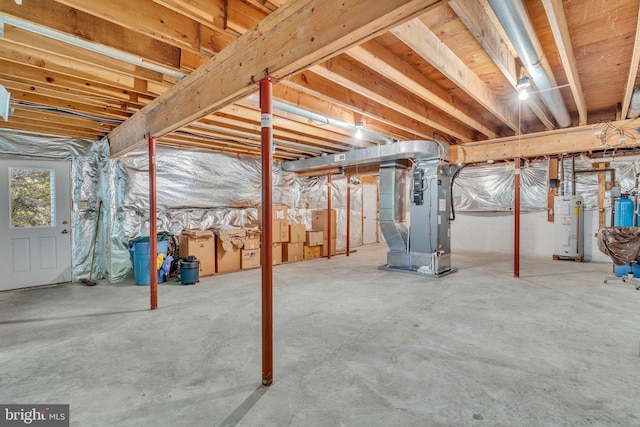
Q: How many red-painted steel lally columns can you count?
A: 5